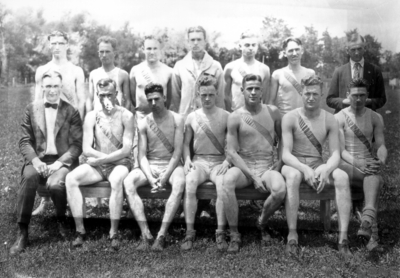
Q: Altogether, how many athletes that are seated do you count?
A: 6